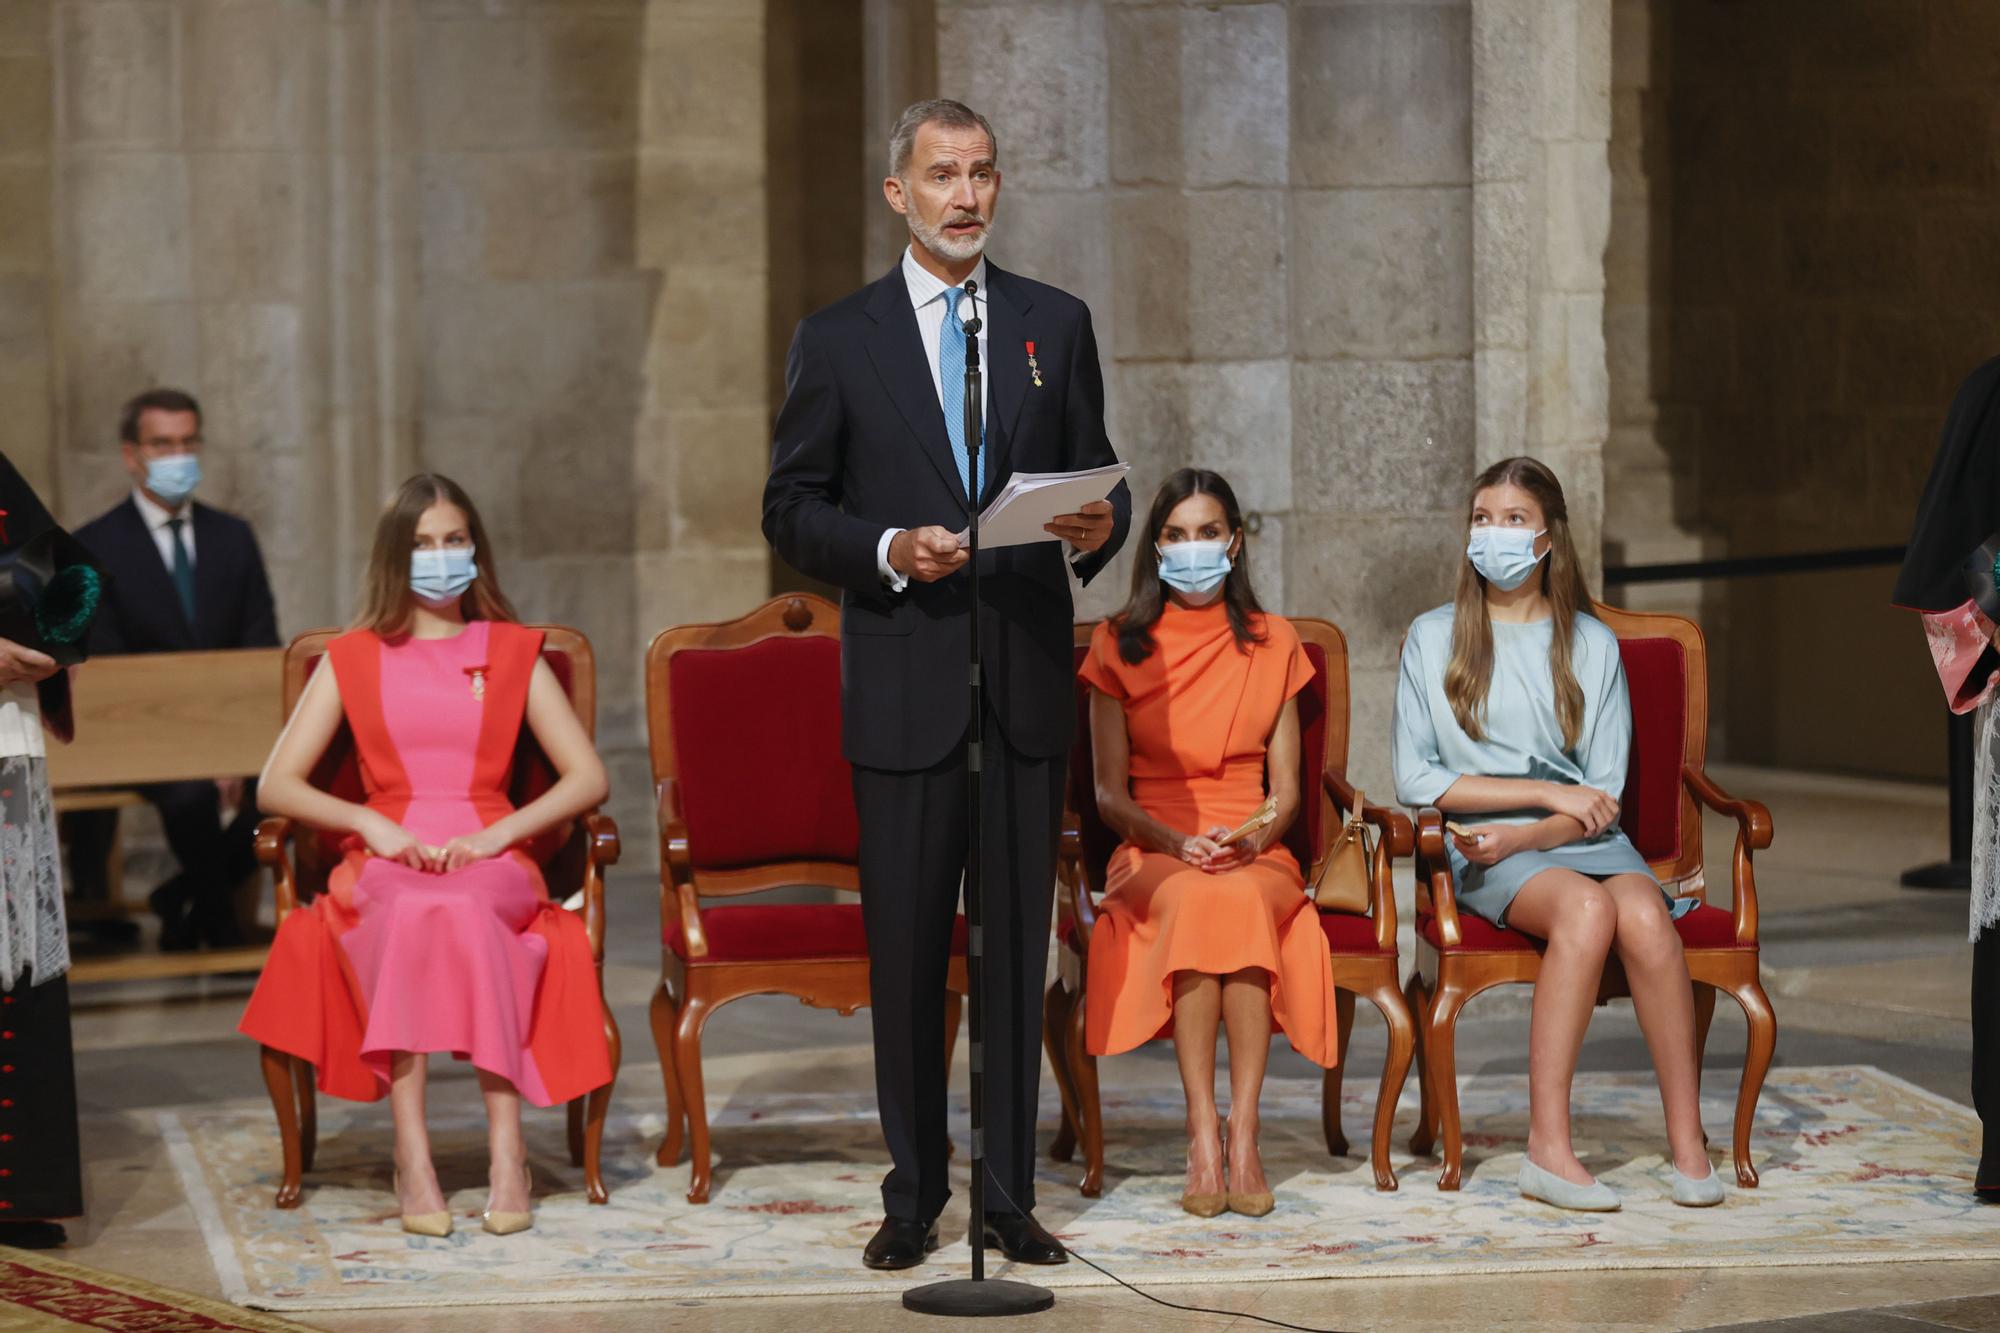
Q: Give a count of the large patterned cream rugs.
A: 1